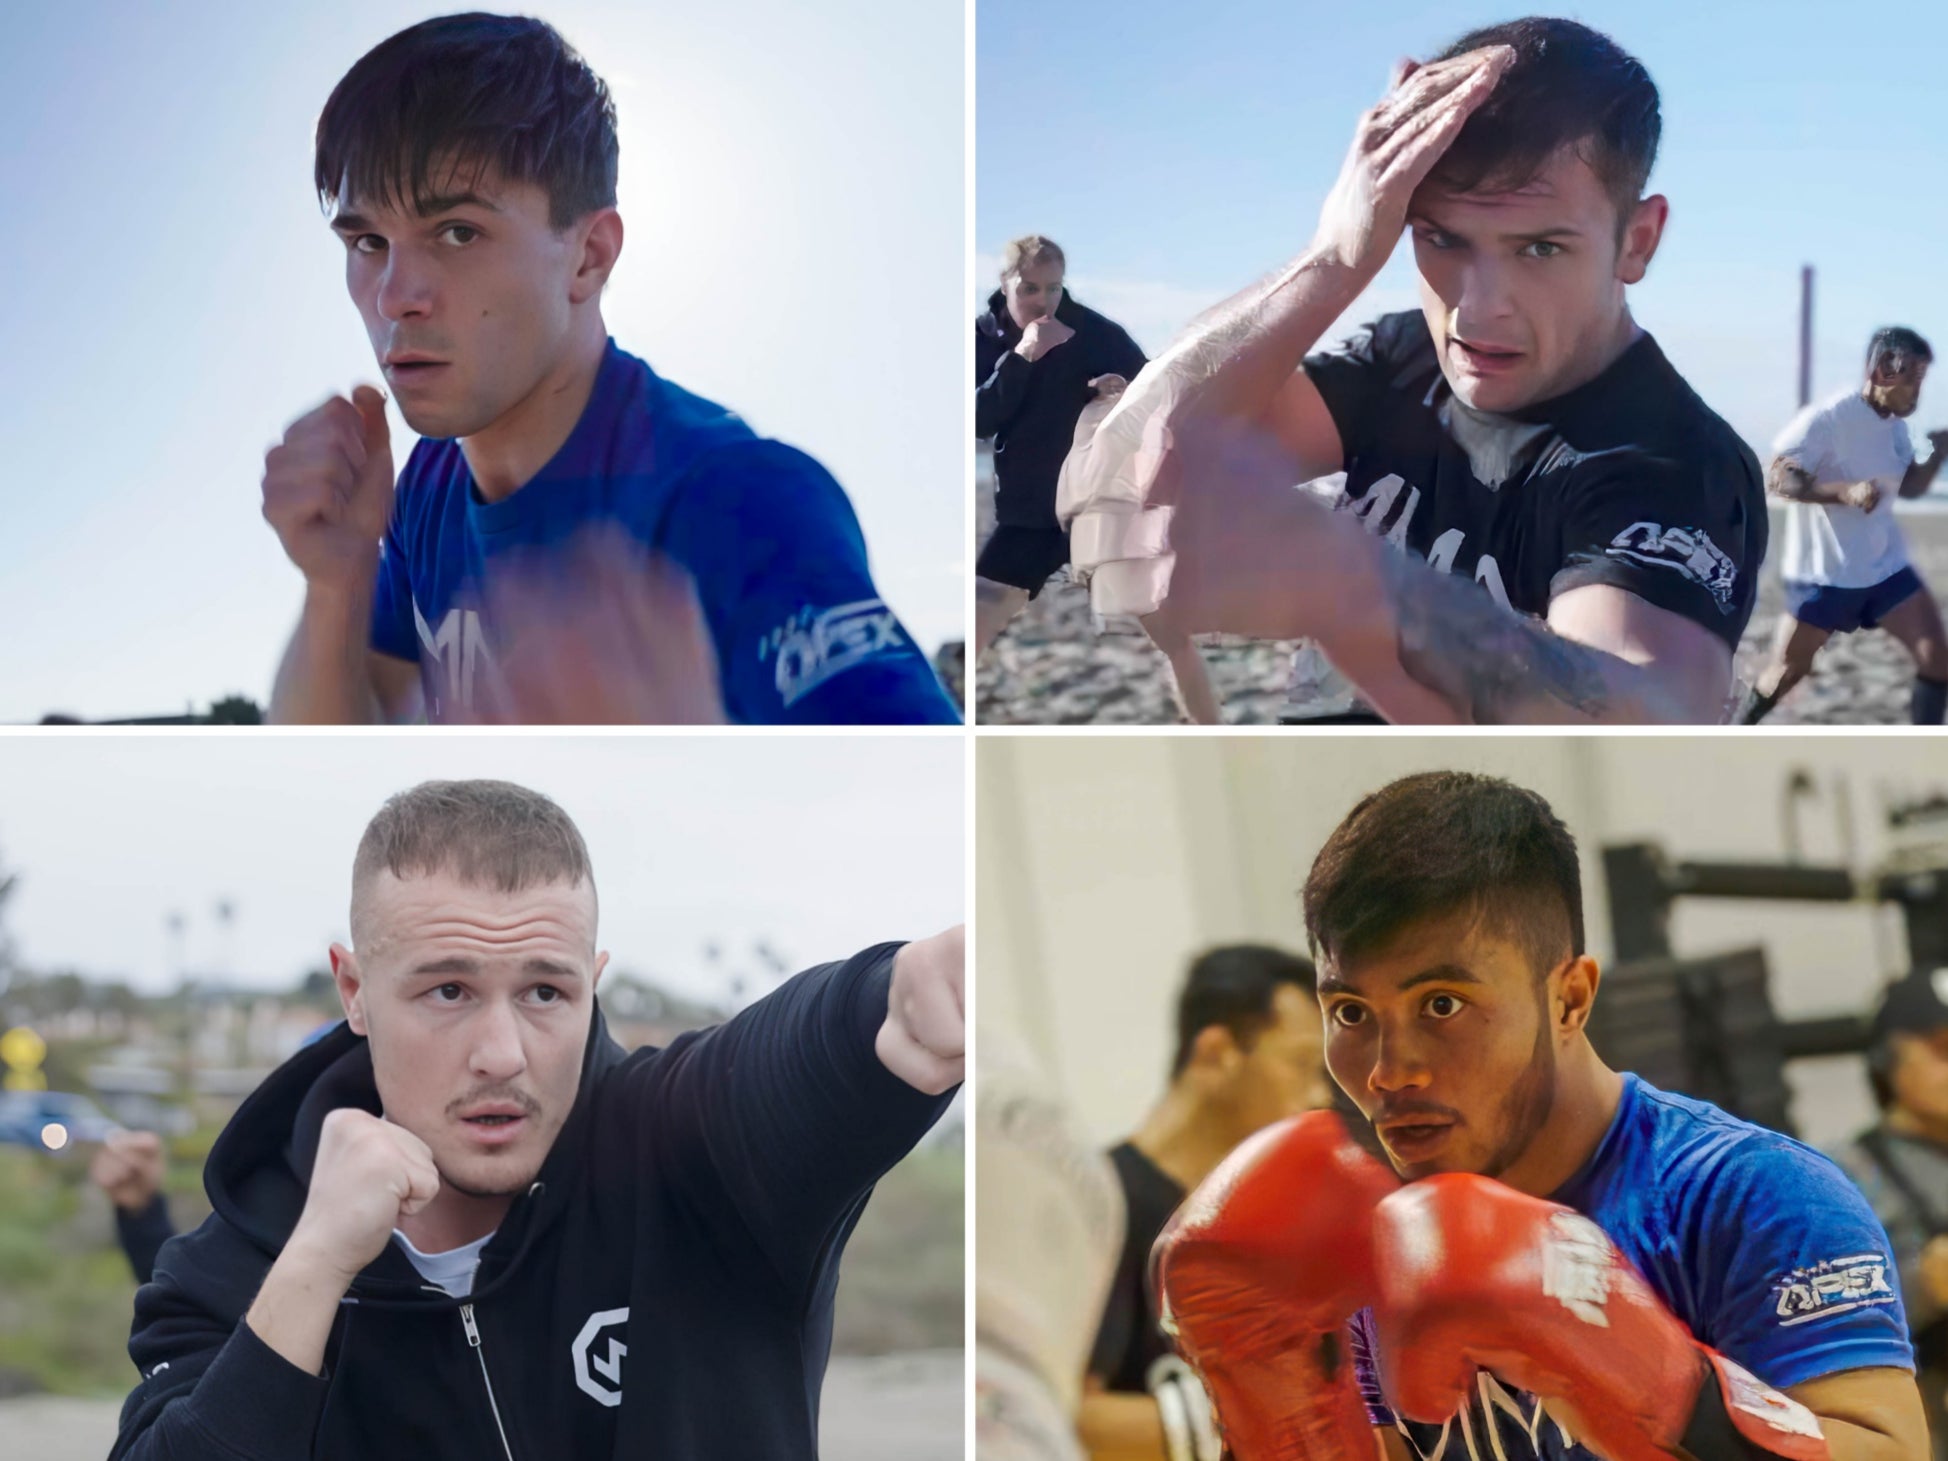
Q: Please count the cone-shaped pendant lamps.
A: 0